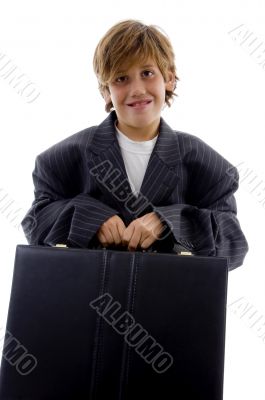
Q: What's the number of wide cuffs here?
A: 2